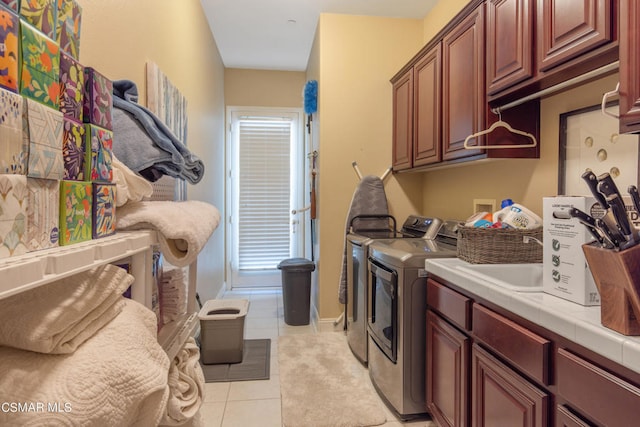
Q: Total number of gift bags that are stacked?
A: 15